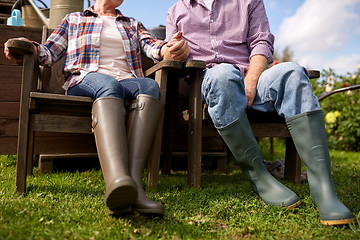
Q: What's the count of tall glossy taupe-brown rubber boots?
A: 2